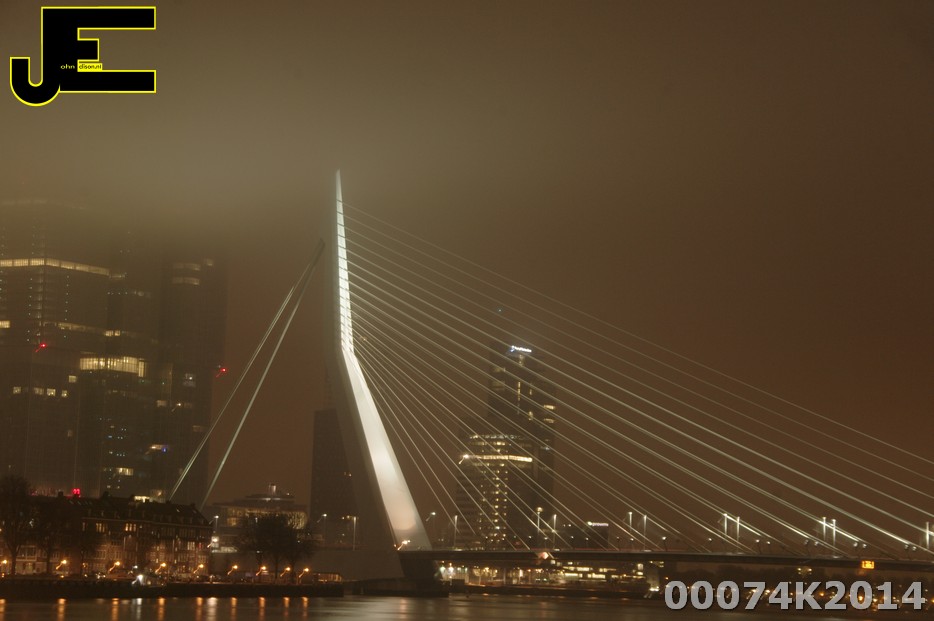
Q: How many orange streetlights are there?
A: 9